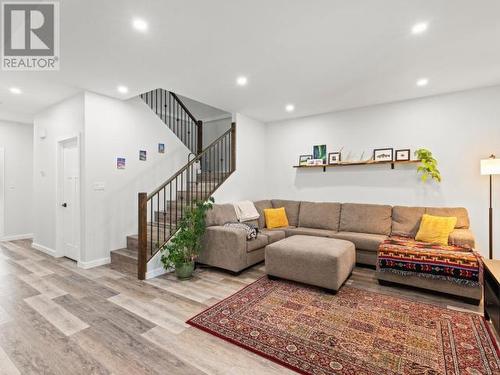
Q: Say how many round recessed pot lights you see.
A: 7